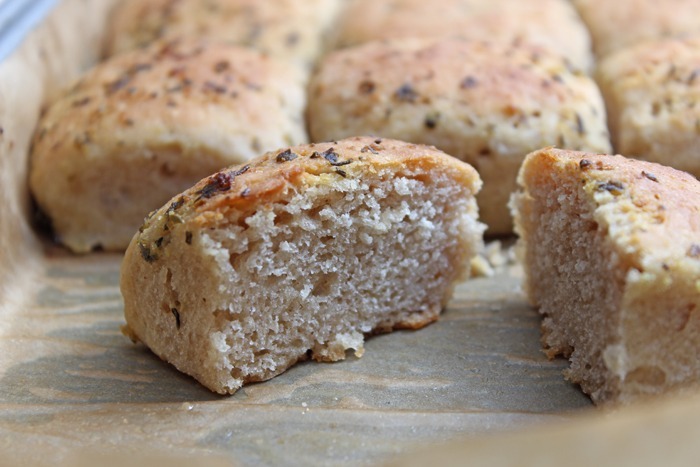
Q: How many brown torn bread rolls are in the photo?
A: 2